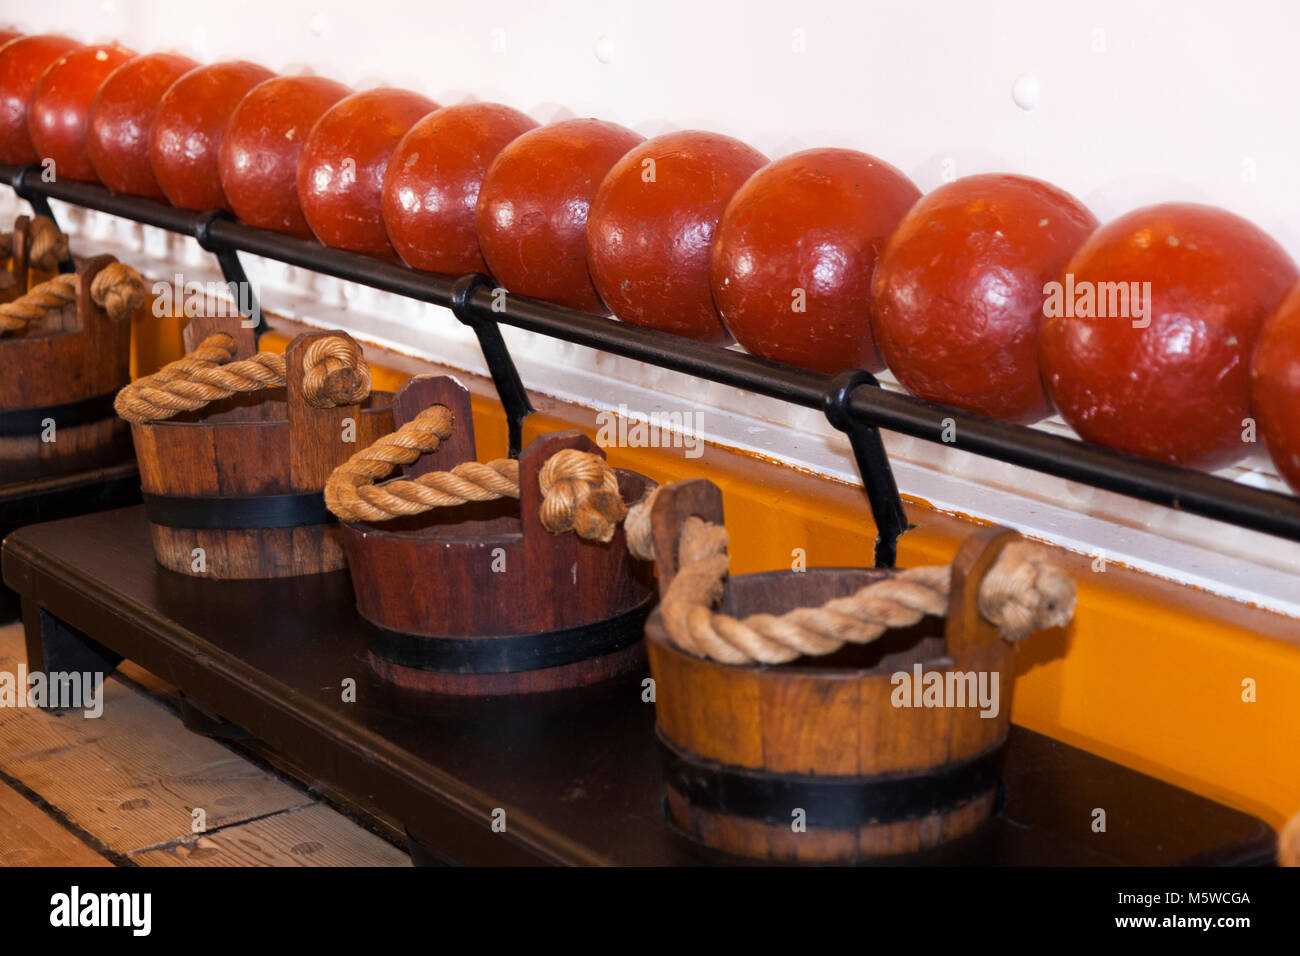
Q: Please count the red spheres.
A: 14